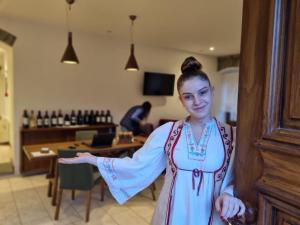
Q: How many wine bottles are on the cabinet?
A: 14